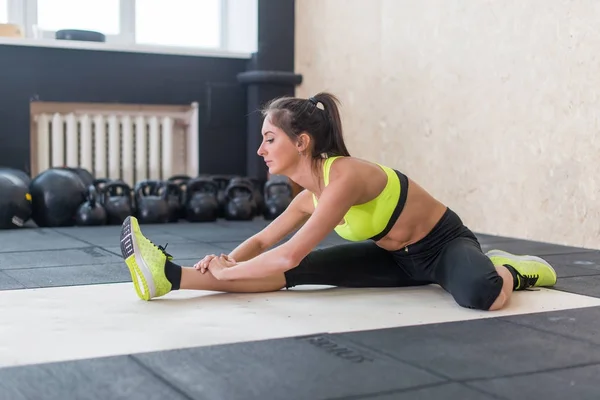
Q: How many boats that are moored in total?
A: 0